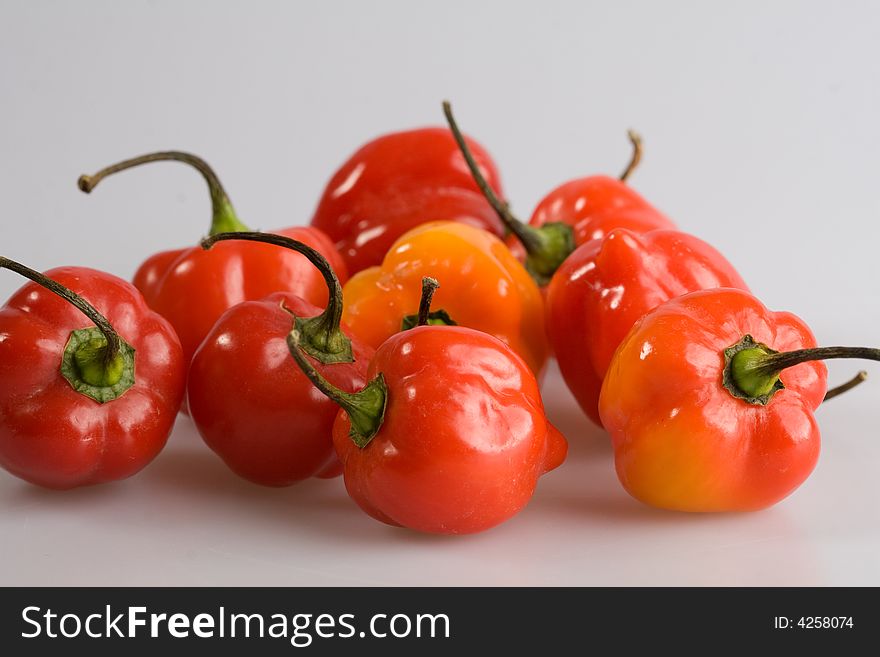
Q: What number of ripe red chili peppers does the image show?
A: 8